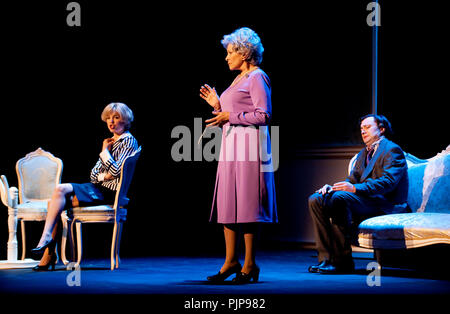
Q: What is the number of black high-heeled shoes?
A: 4